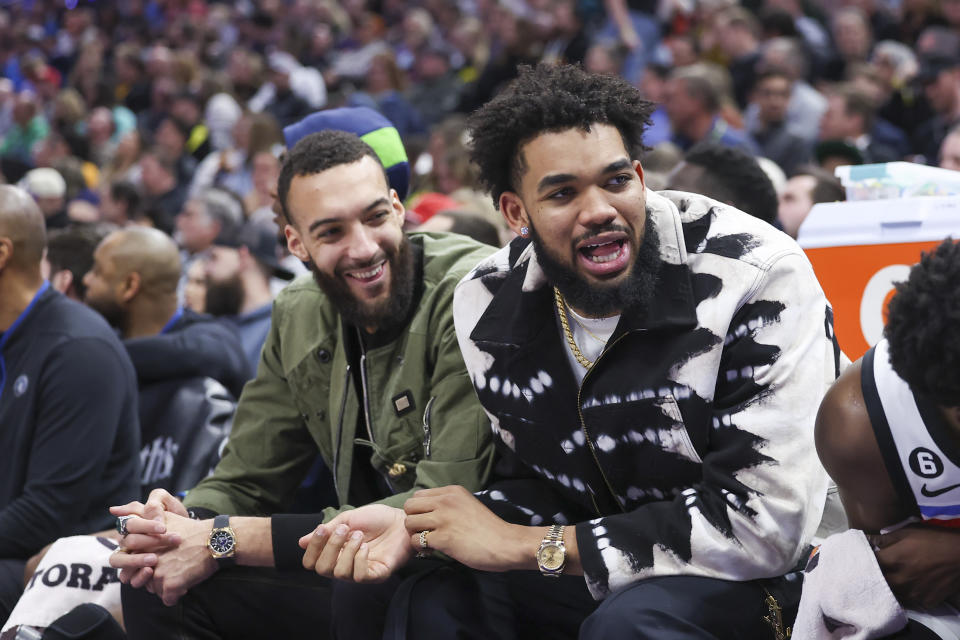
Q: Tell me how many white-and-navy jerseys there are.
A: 1